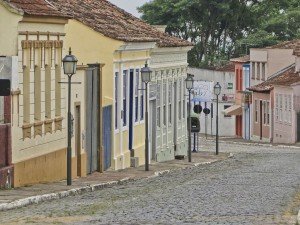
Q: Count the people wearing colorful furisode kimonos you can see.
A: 0